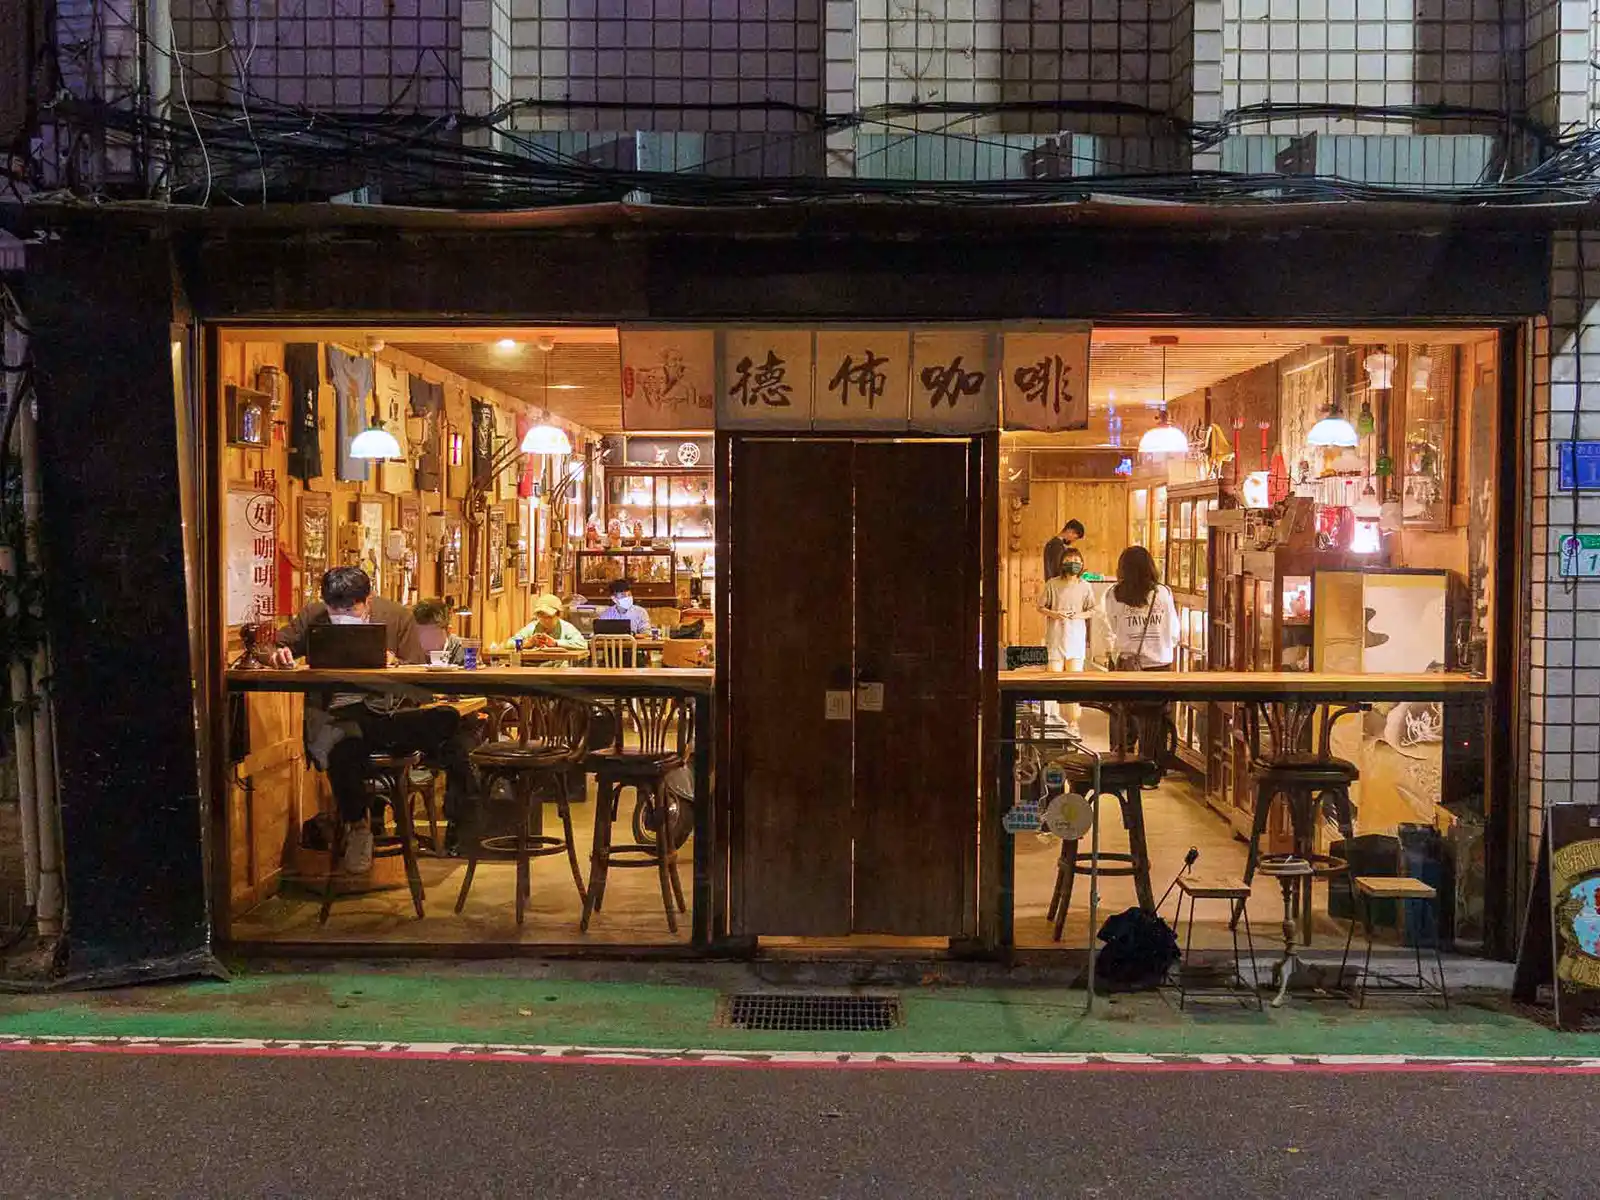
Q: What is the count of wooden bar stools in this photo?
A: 5